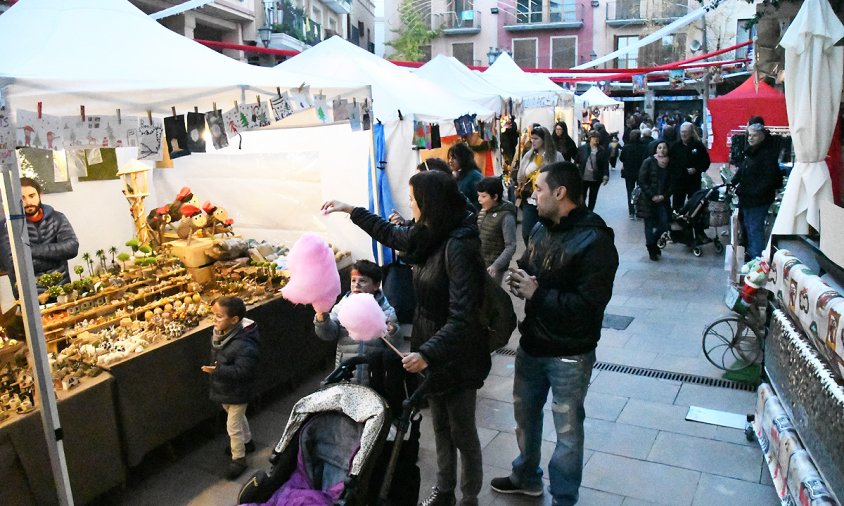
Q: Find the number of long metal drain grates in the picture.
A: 1